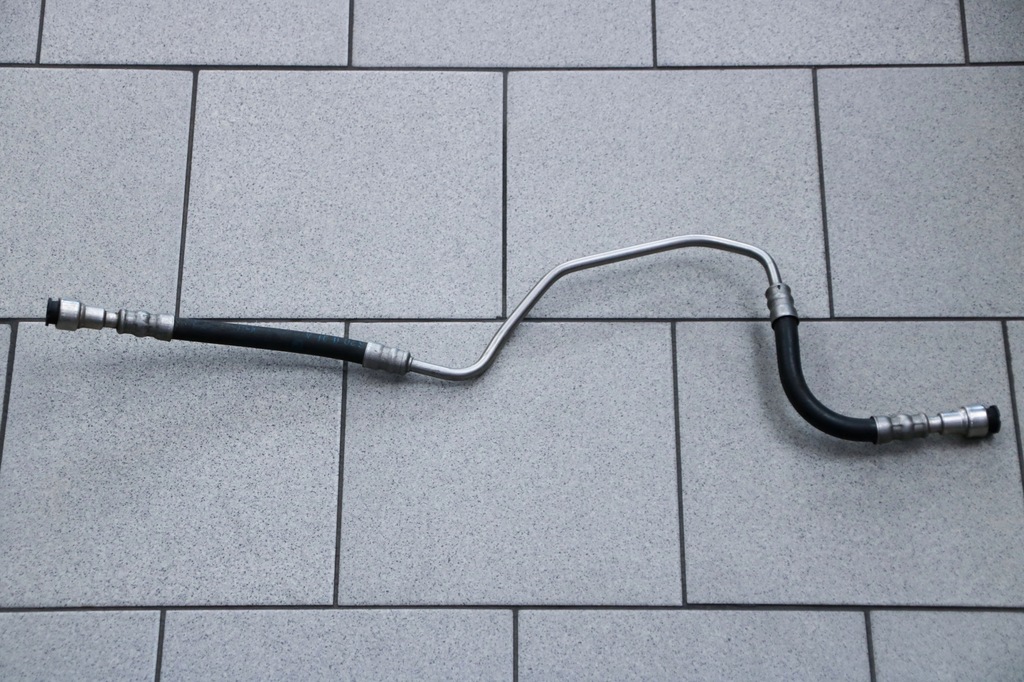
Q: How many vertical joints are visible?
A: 14